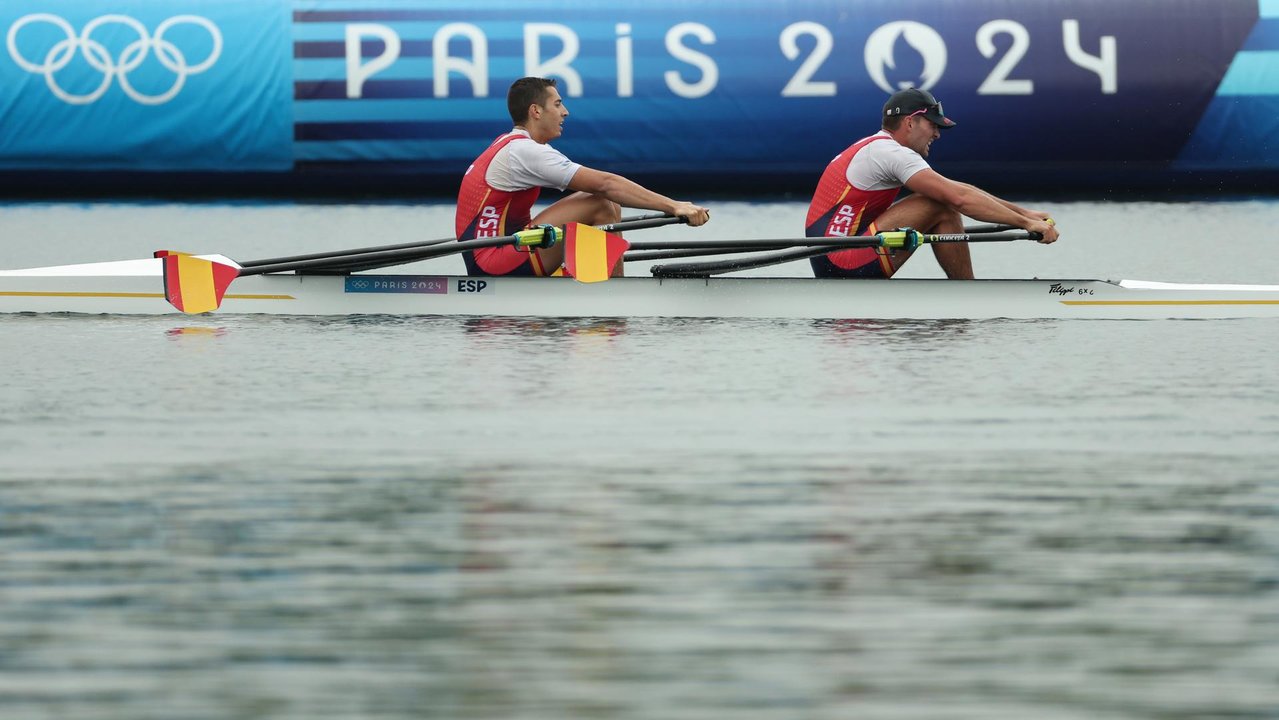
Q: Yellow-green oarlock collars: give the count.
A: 2